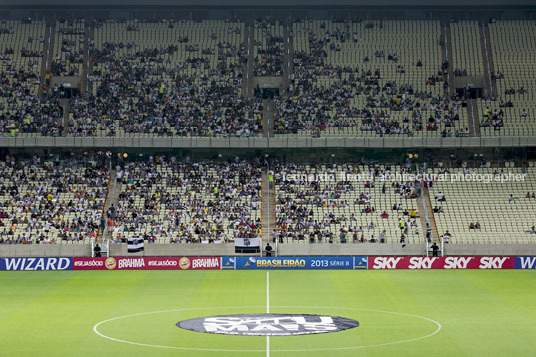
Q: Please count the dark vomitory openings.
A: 3